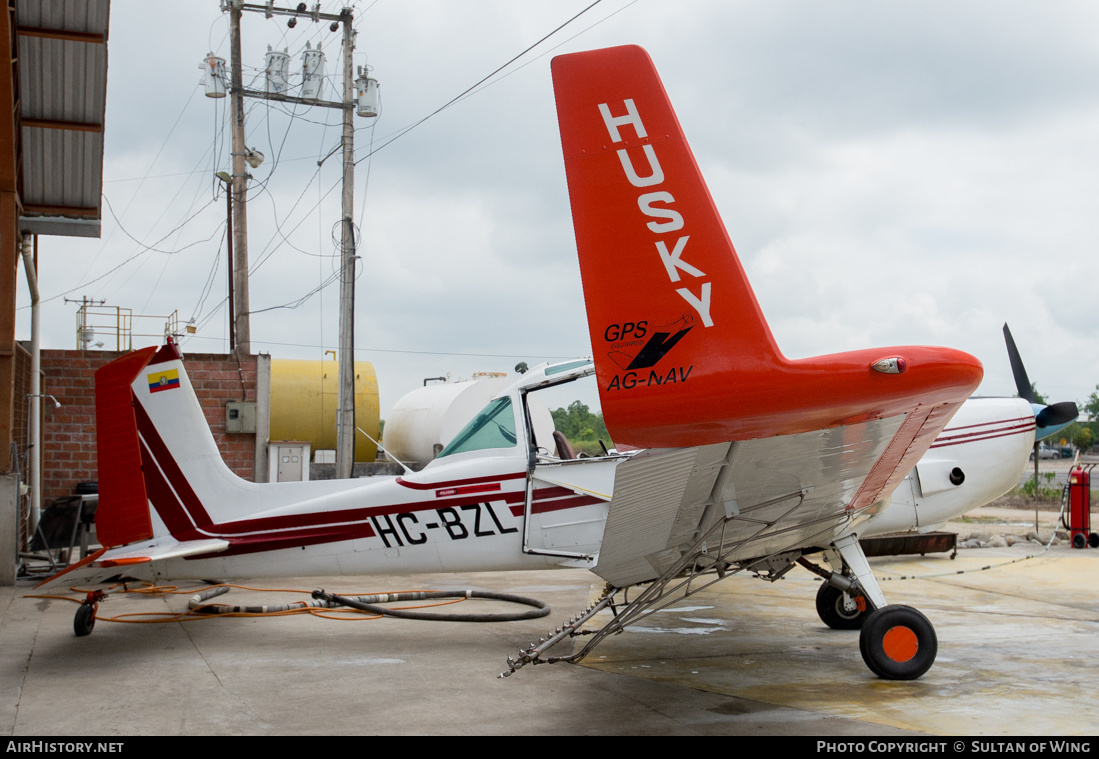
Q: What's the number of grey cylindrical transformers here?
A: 4